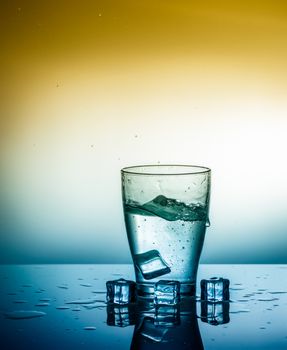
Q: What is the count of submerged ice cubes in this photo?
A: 1